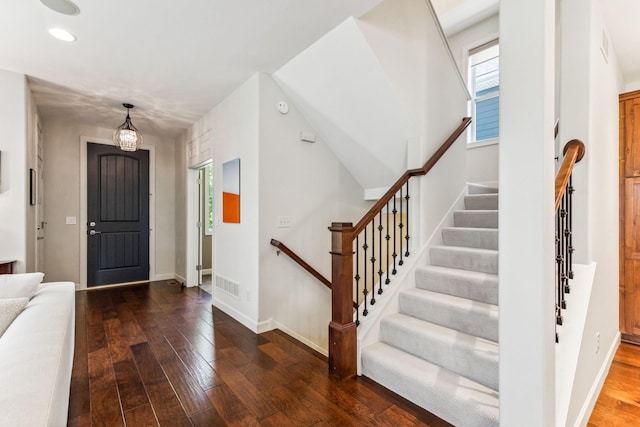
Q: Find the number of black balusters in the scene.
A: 13